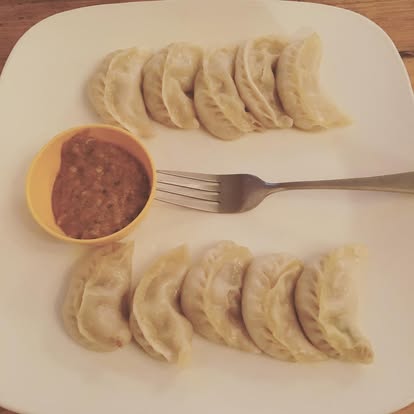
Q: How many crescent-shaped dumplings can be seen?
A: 10